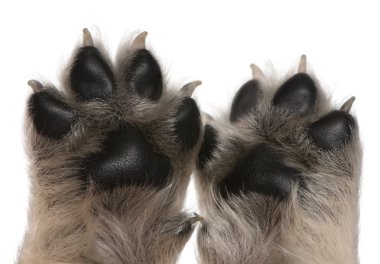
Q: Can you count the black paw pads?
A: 10